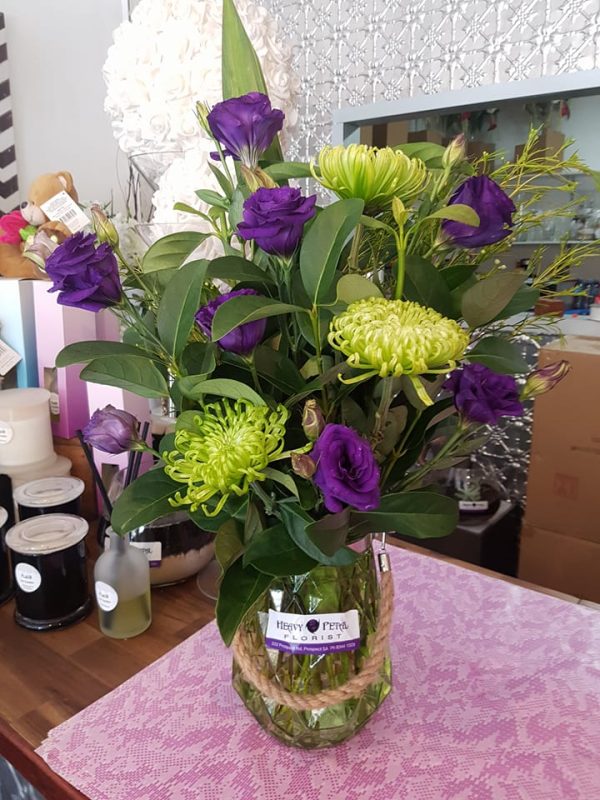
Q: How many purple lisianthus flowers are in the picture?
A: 8